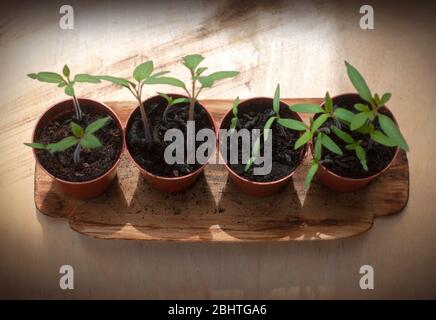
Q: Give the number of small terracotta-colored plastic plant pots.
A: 4